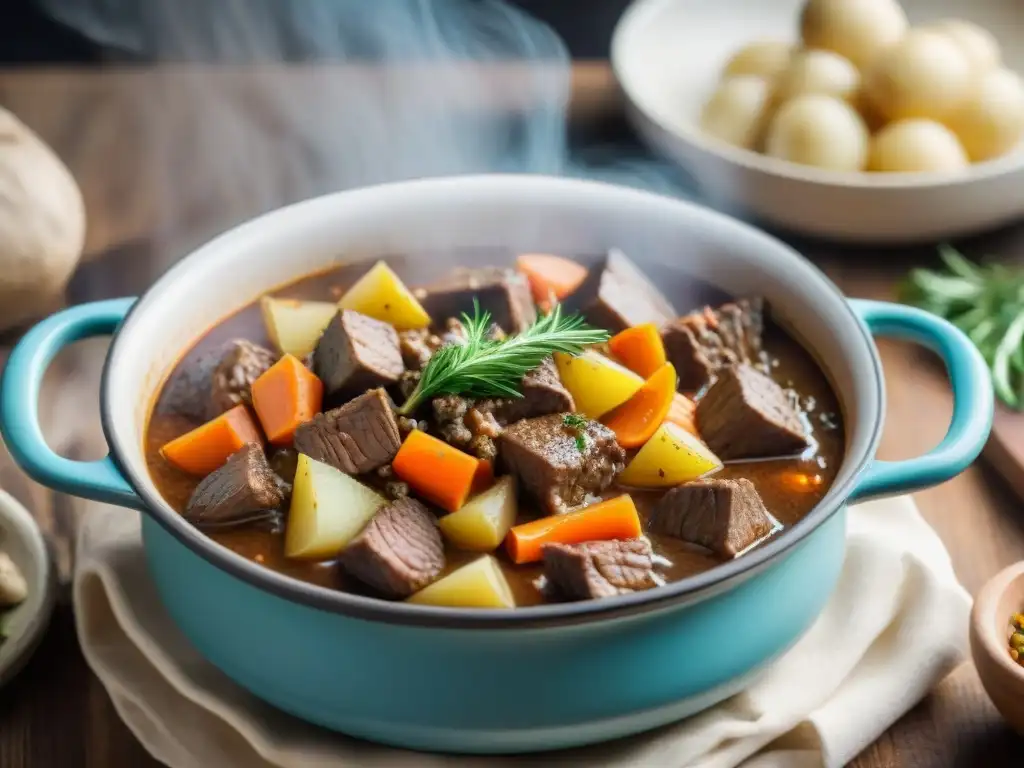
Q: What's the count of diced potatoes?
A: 7